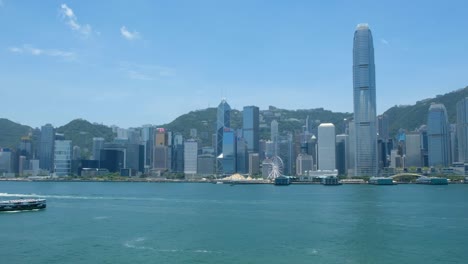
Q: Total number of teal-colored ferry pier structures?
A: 4